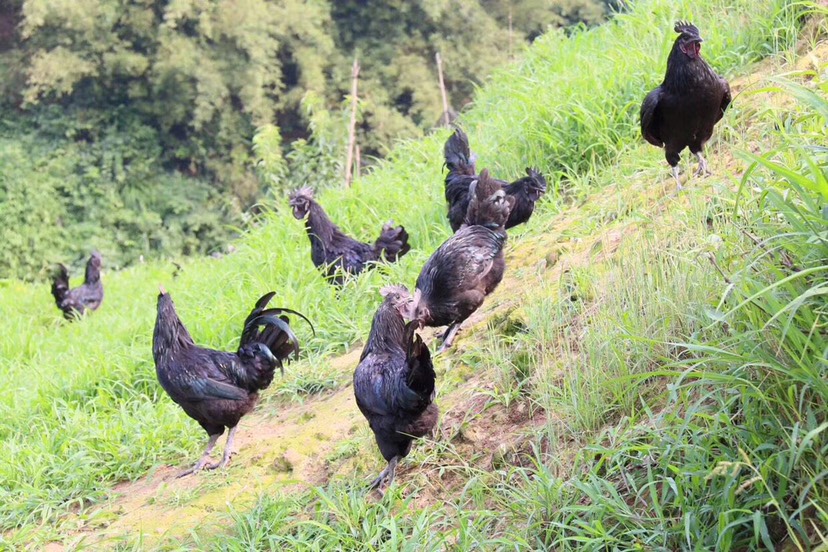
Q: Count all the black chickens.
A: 7